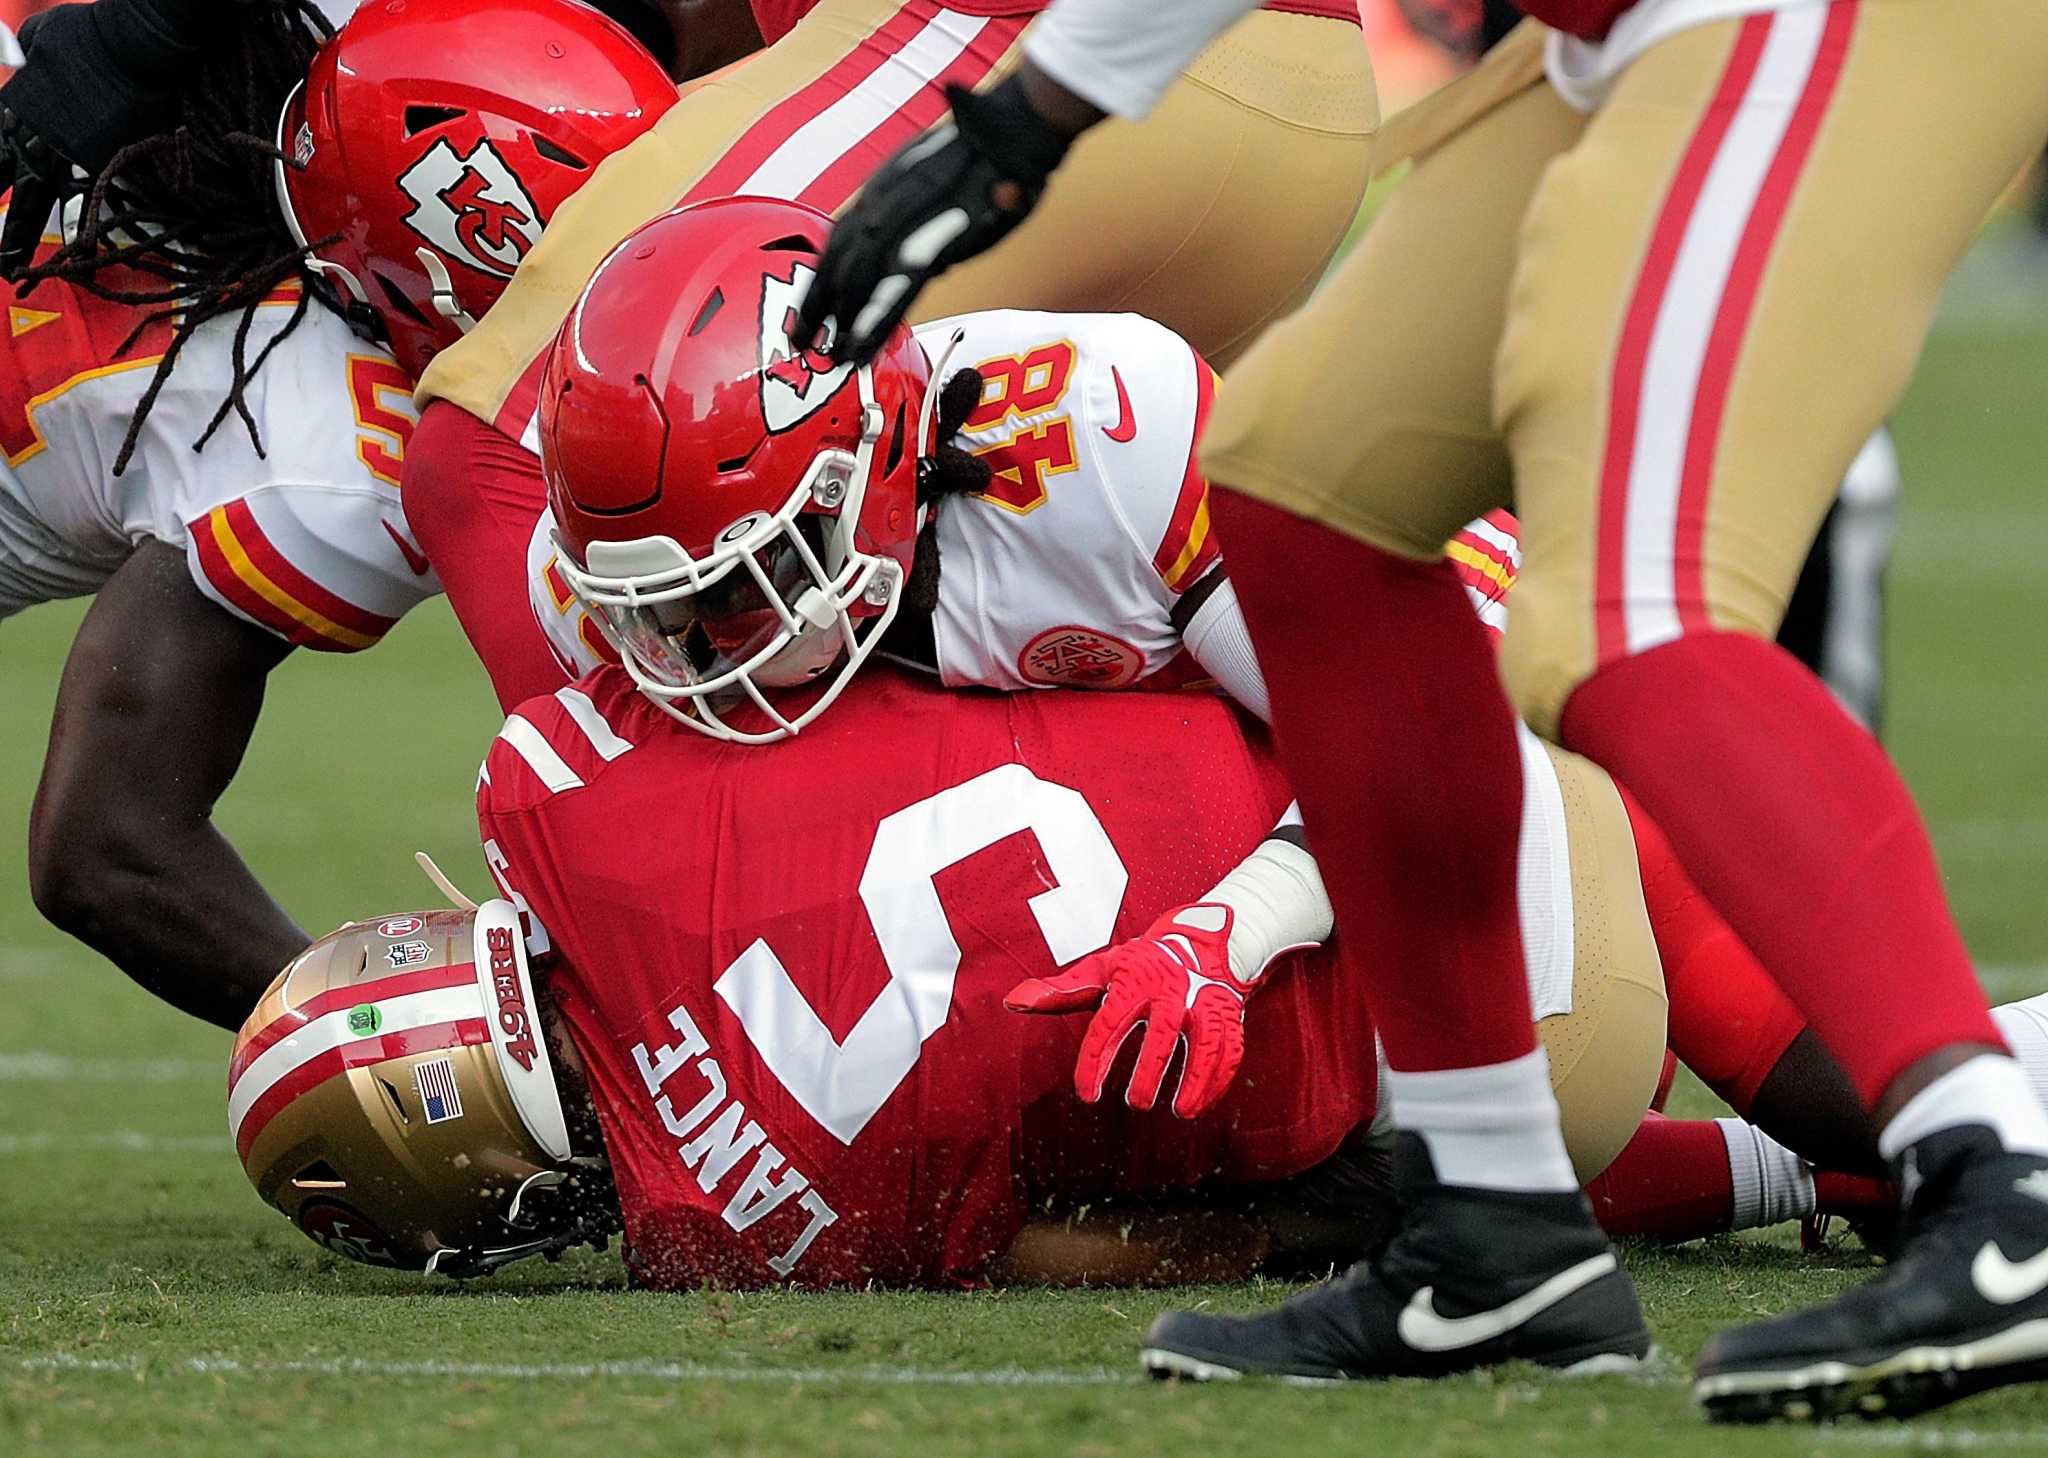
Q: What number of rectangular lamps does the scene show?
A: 0